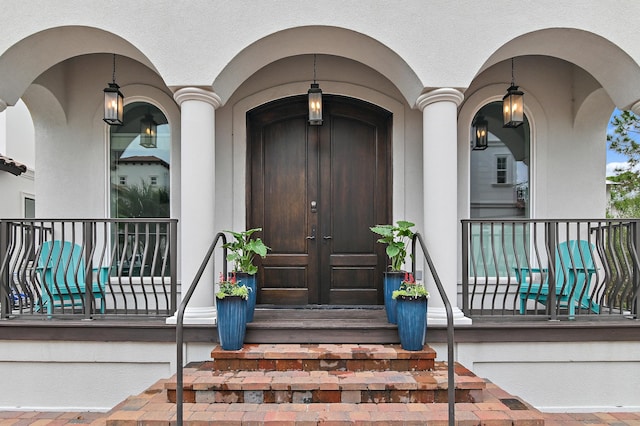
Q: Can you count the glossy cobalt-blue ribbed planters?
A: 4